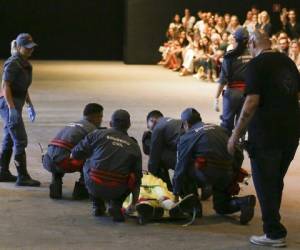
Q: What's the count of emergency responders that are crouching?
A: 4